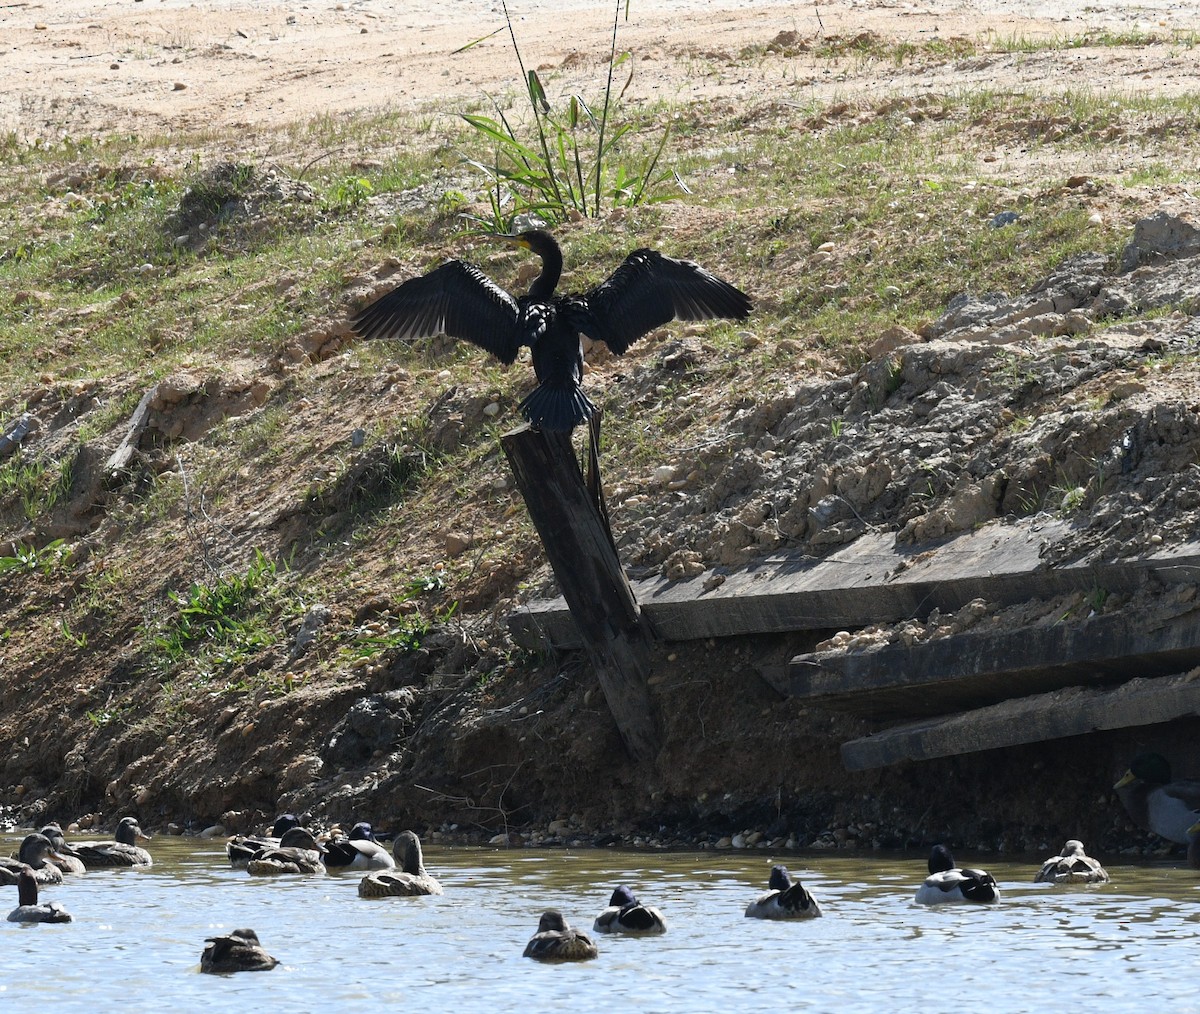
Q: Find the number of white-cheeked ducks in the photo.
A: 0